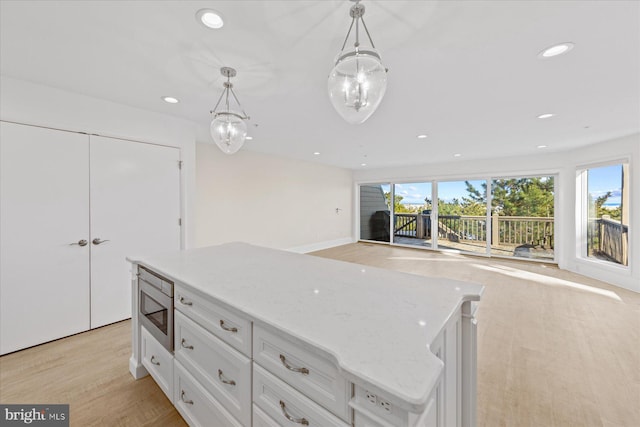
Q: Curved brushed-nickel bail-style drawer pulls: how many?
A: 8